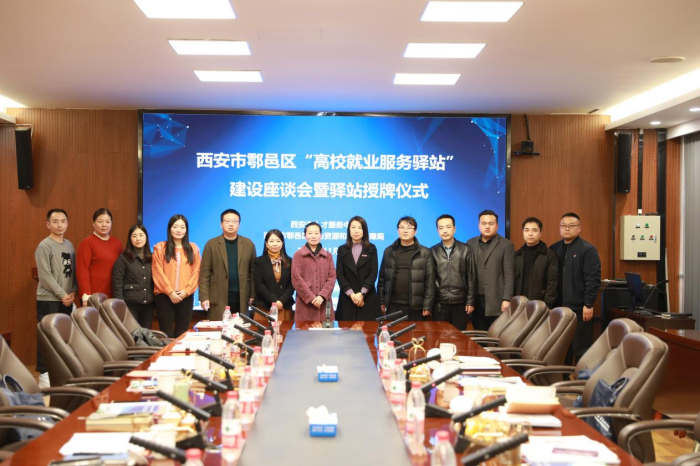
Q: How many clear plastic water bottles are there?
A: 13